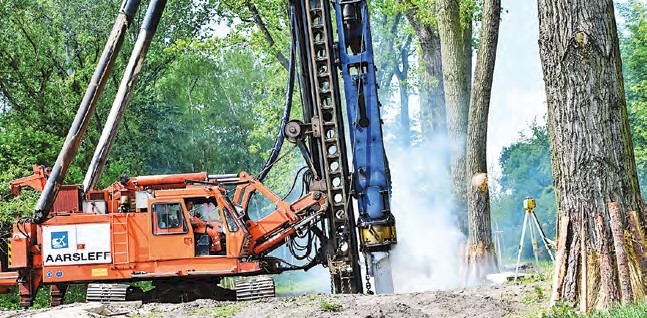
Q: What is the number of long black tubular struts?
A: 2